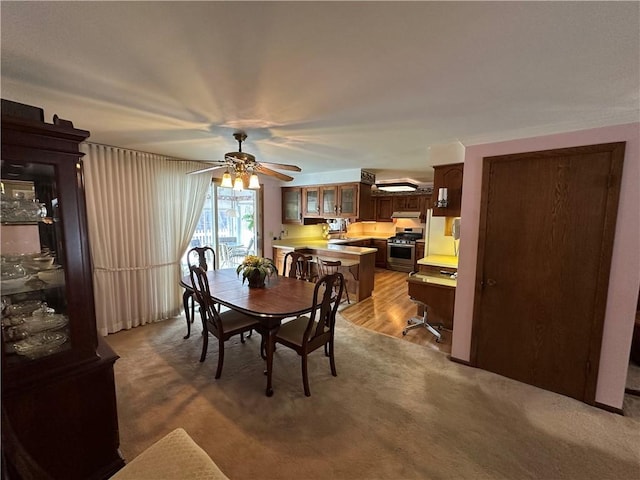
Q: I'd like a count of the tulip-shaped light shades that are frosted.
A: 3